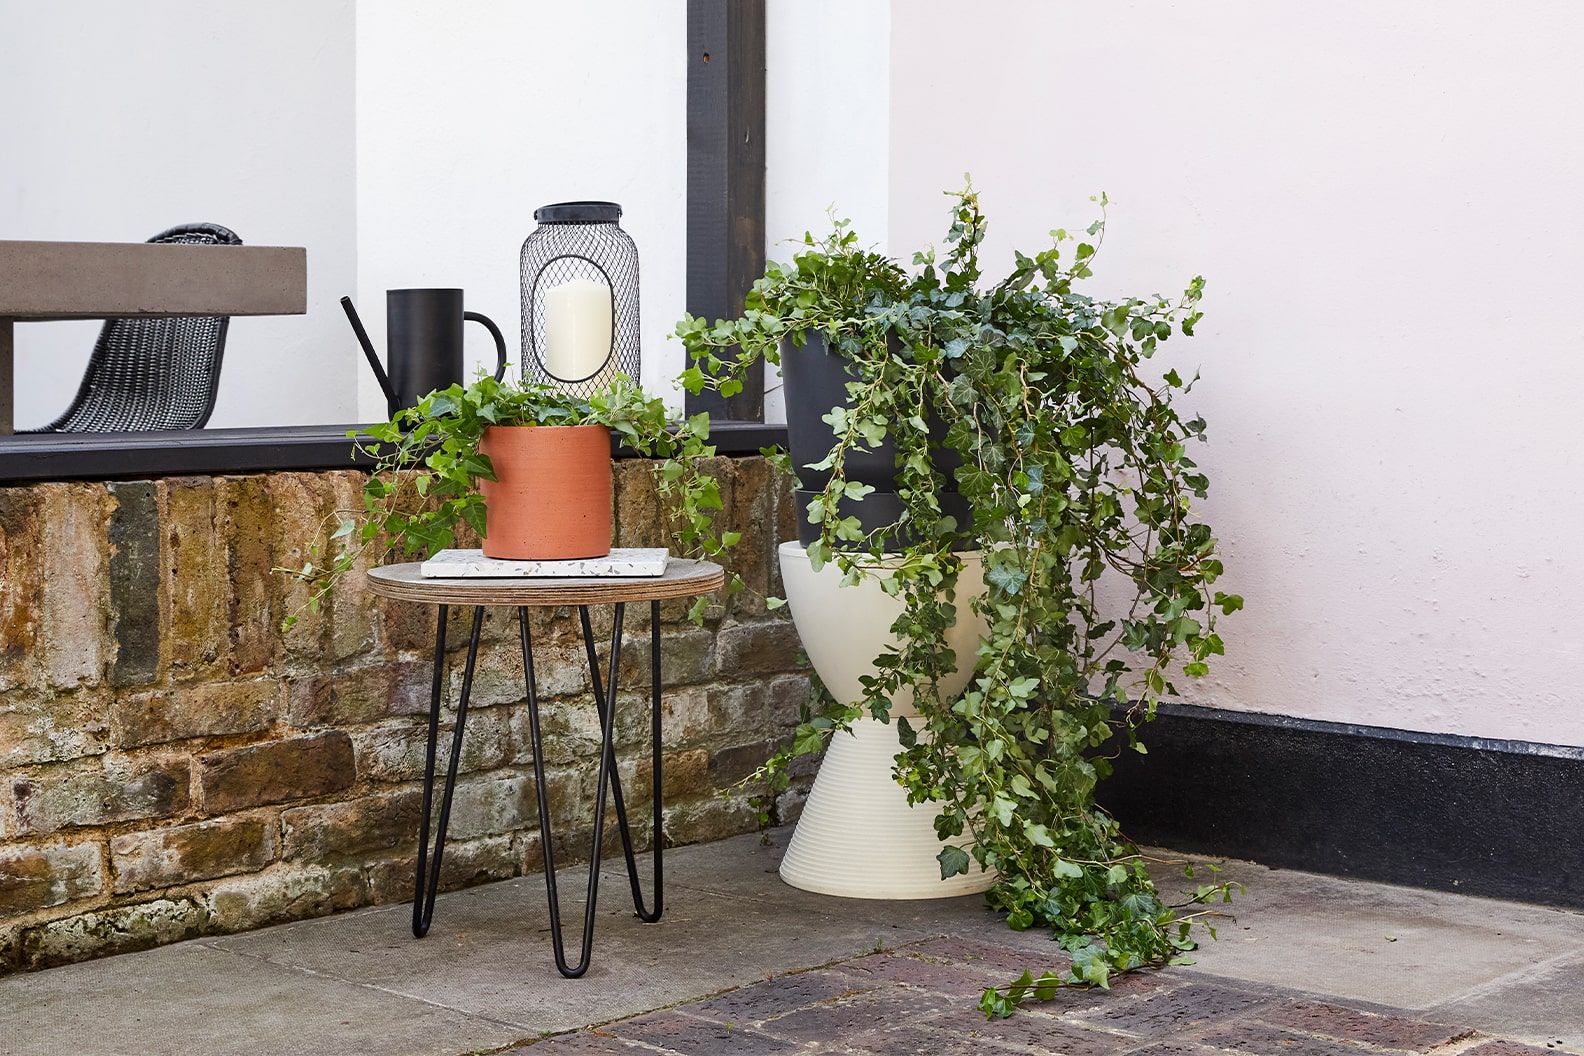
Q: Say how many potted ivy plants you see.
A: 2